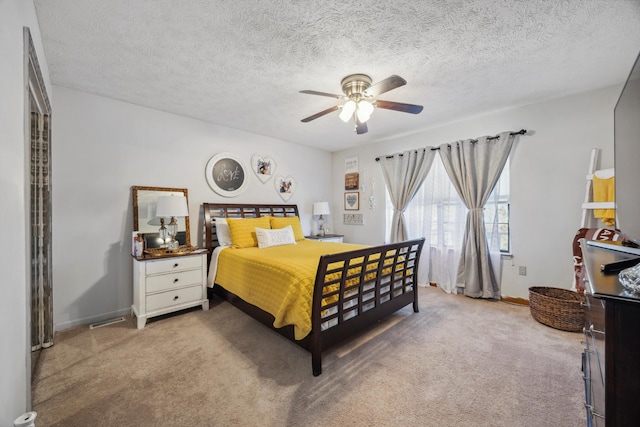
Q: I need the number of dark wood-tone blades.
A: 5